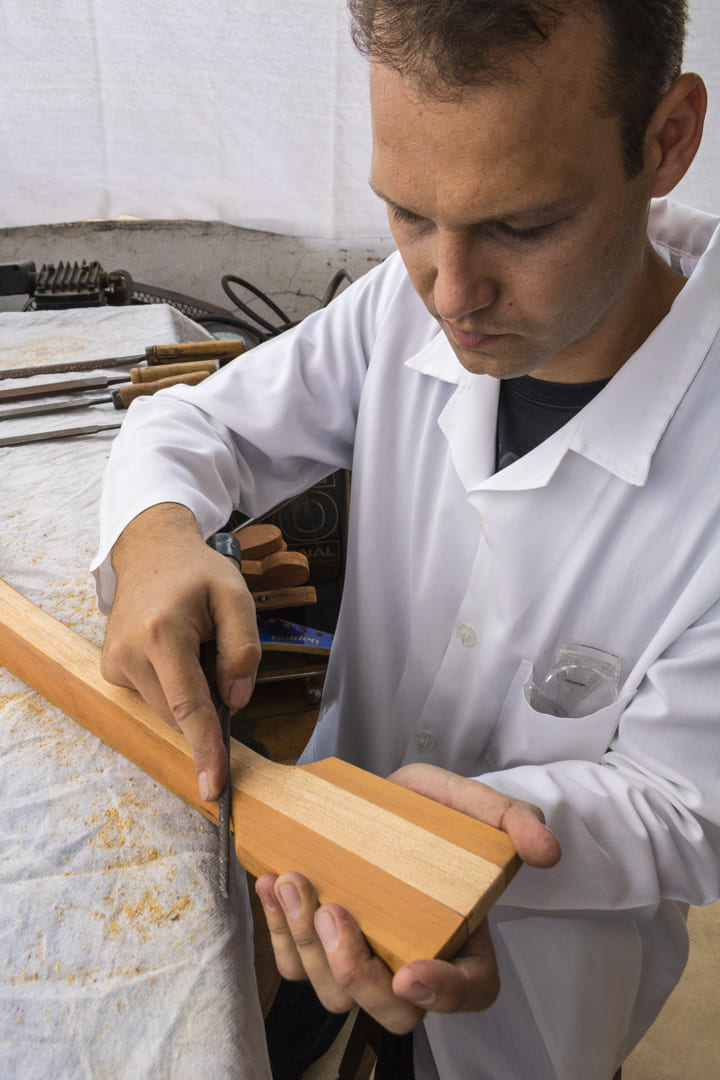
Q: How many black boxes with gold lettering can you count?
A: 1